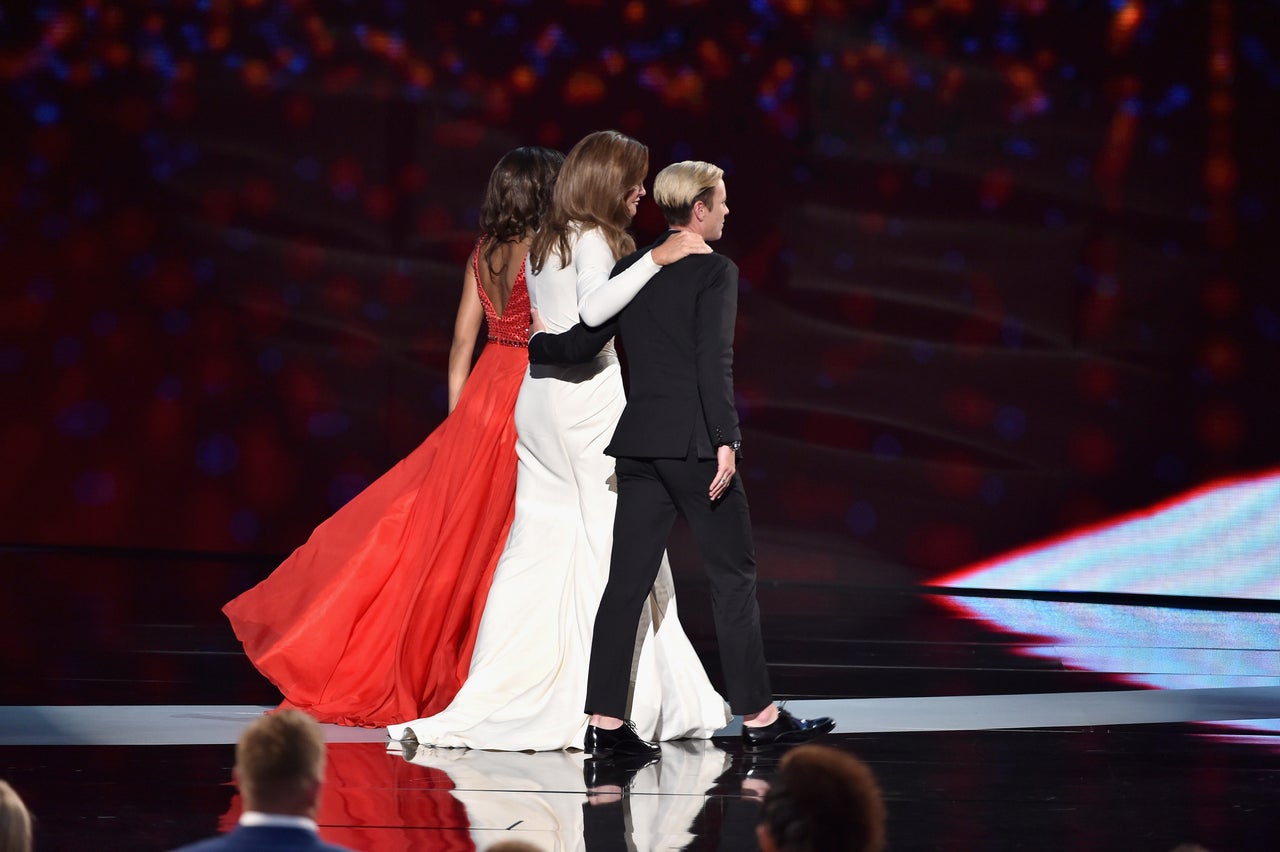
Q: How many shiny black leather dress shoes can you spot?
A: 2